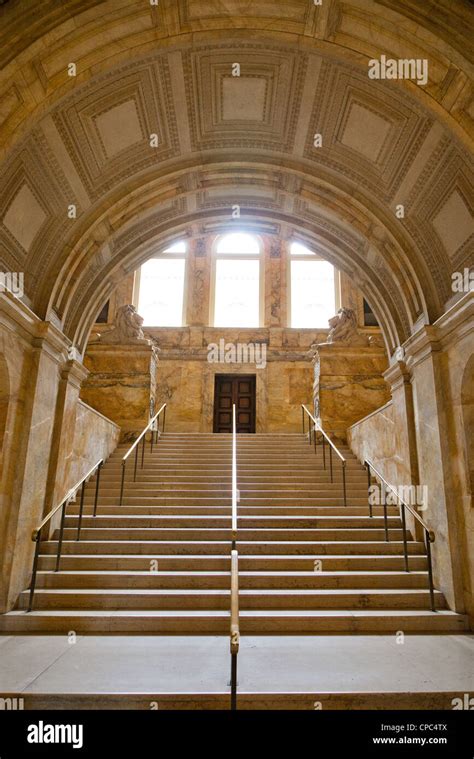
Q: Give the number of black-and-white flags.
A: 0